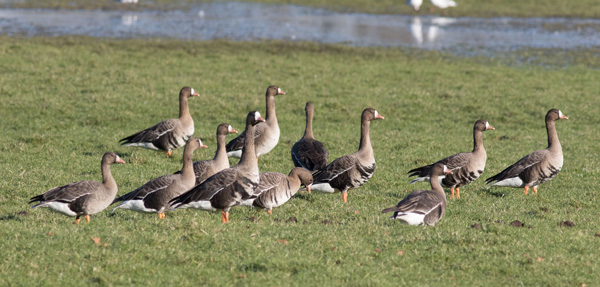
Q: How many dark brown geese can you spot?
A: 12